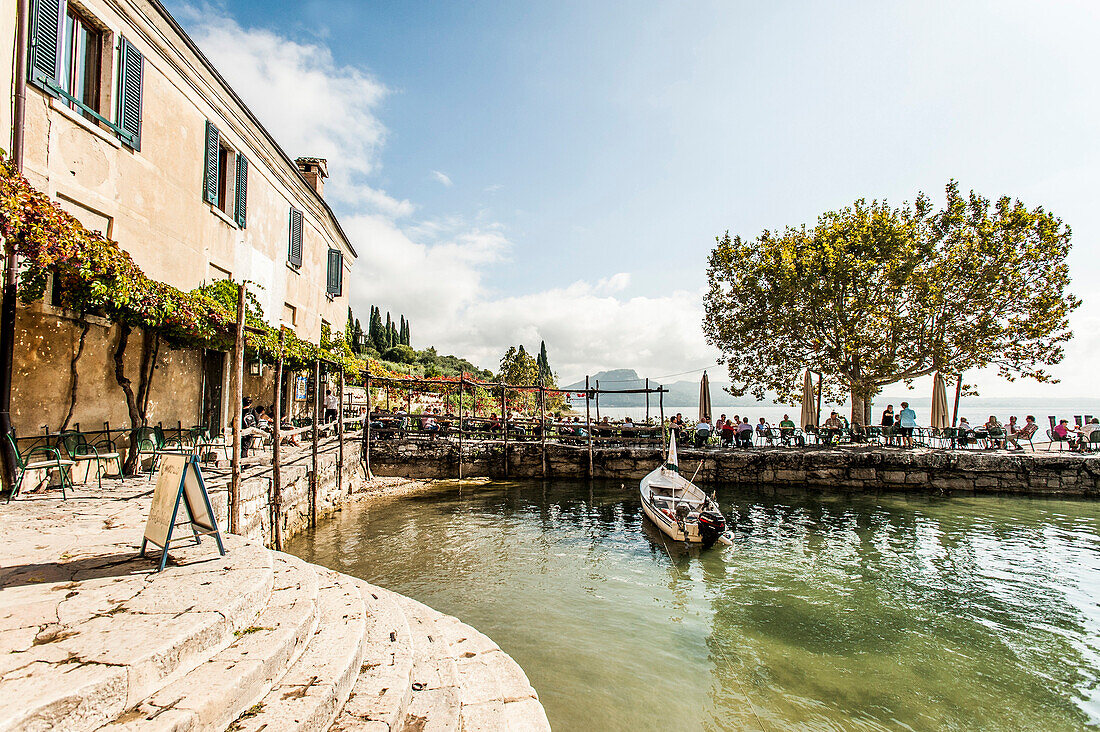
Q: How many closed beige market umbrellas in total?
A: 3